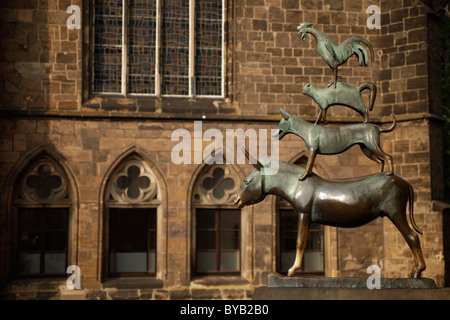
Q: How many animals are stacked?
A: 4